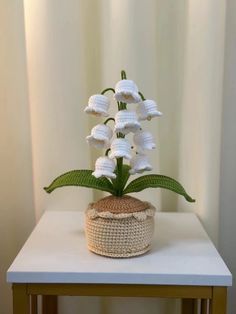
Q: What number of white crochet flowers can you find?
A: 9